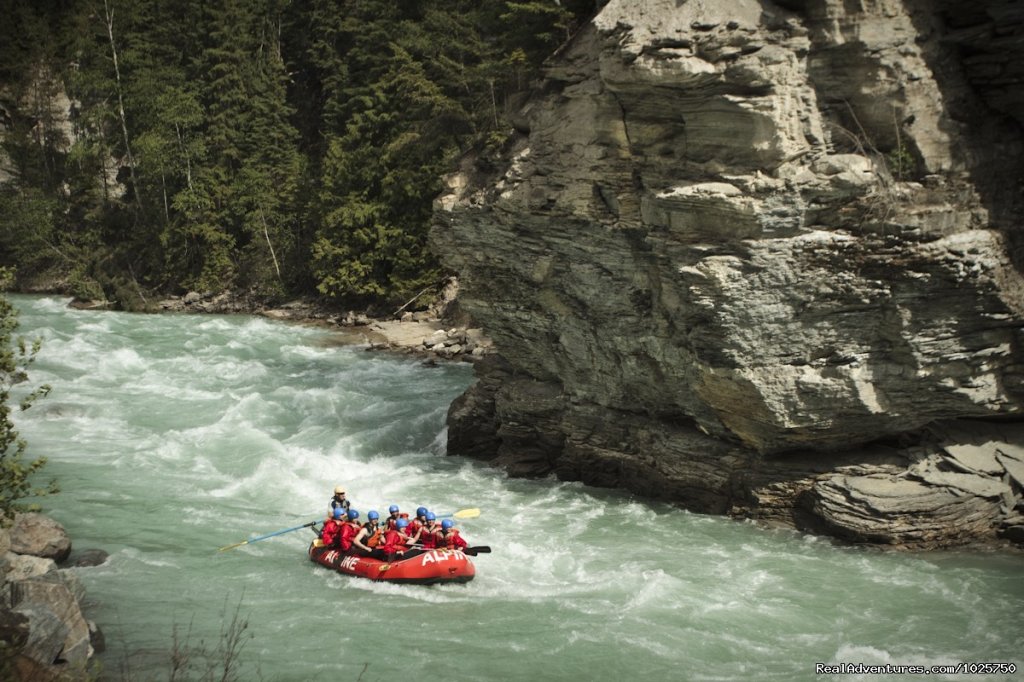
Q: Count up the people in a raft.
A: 9